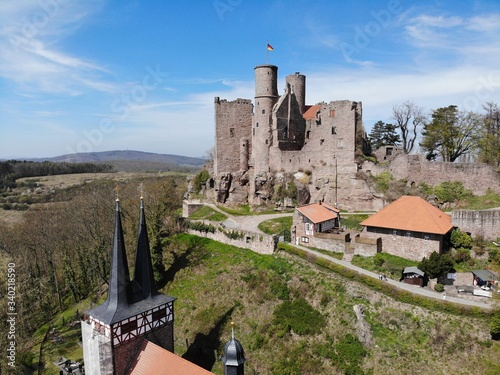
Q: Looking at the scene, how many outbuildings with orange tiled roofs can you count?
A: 2